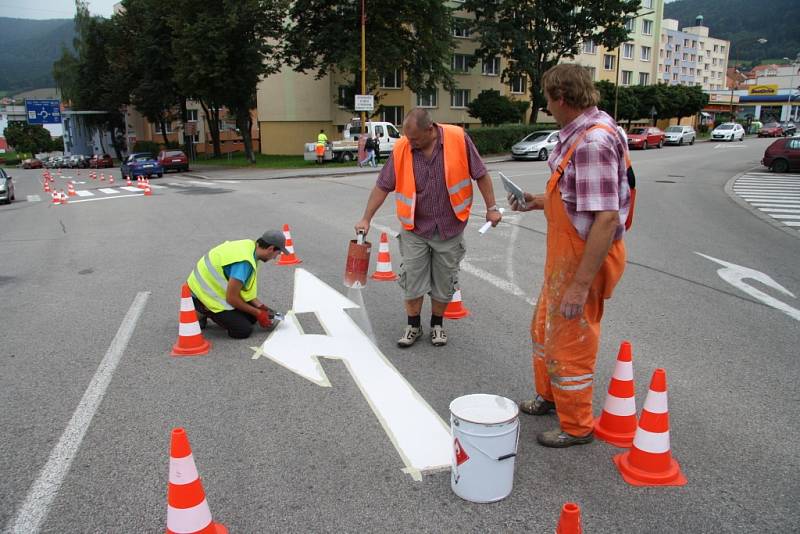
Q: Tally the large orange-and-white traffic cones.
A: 8